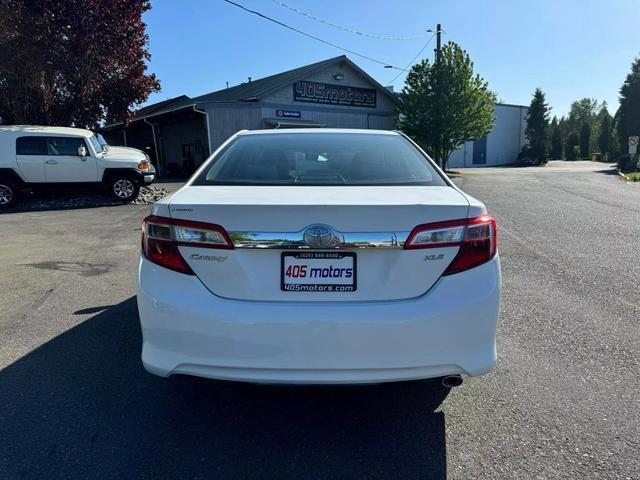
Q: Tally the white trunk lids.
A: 1